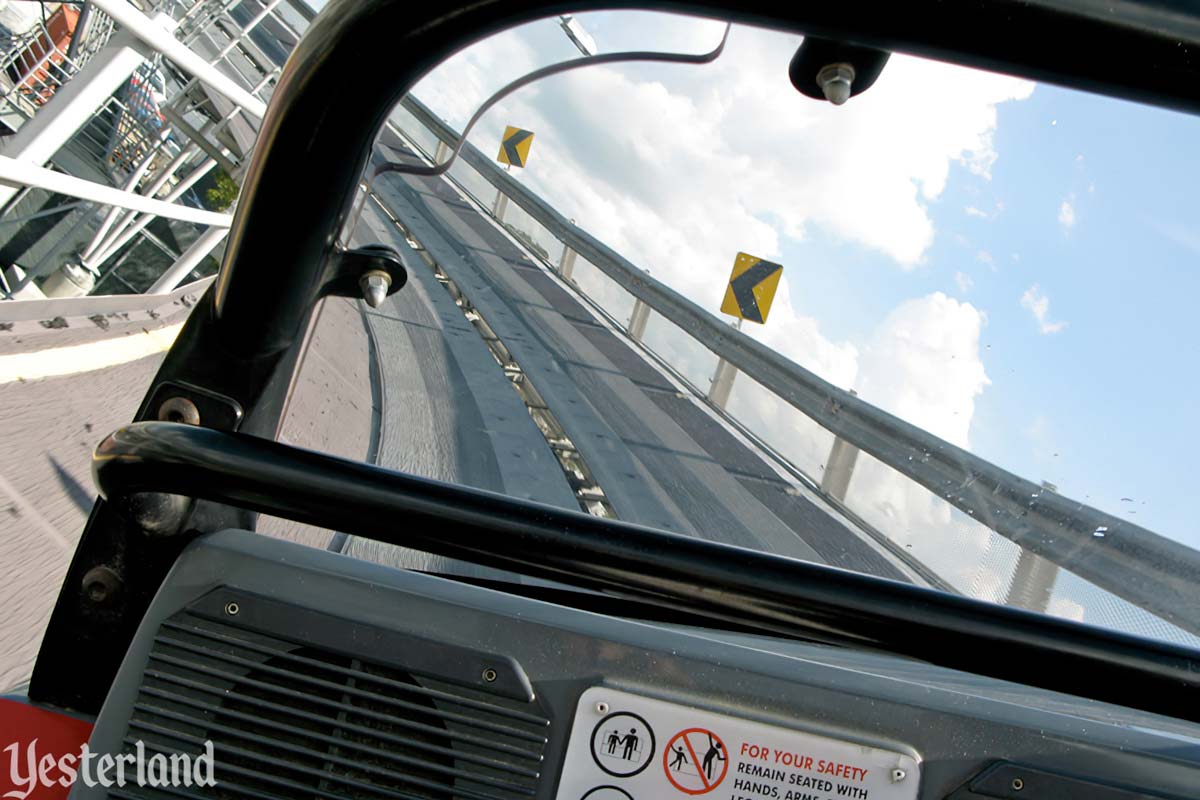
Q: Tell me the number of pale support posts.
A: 7